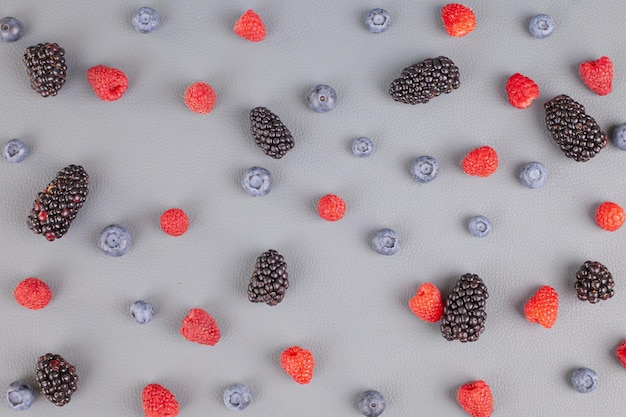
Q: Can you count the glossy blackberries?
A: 9